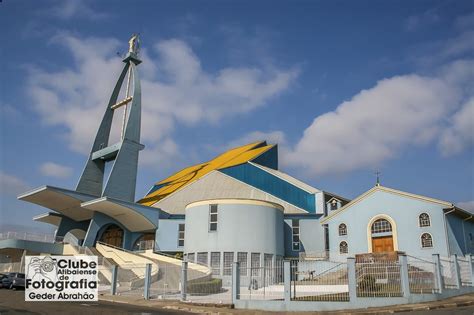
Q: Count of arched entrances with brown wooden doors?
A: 2